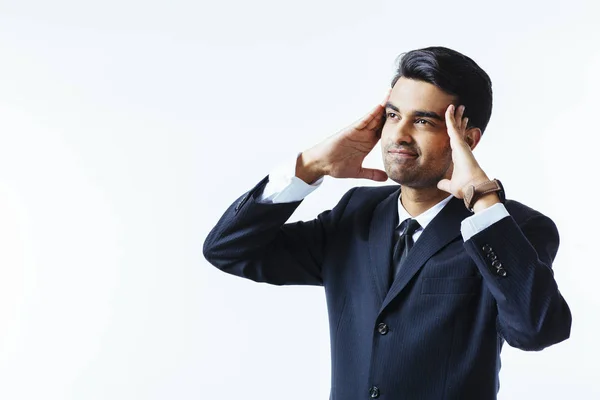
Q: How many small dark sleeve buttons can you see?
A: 4